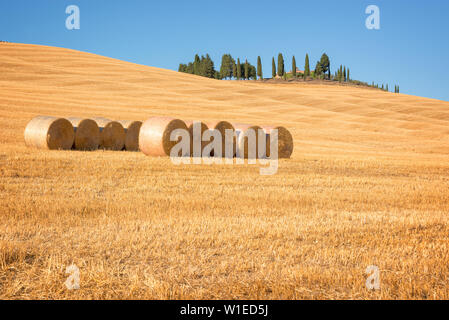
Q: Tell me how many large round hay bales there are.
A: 9